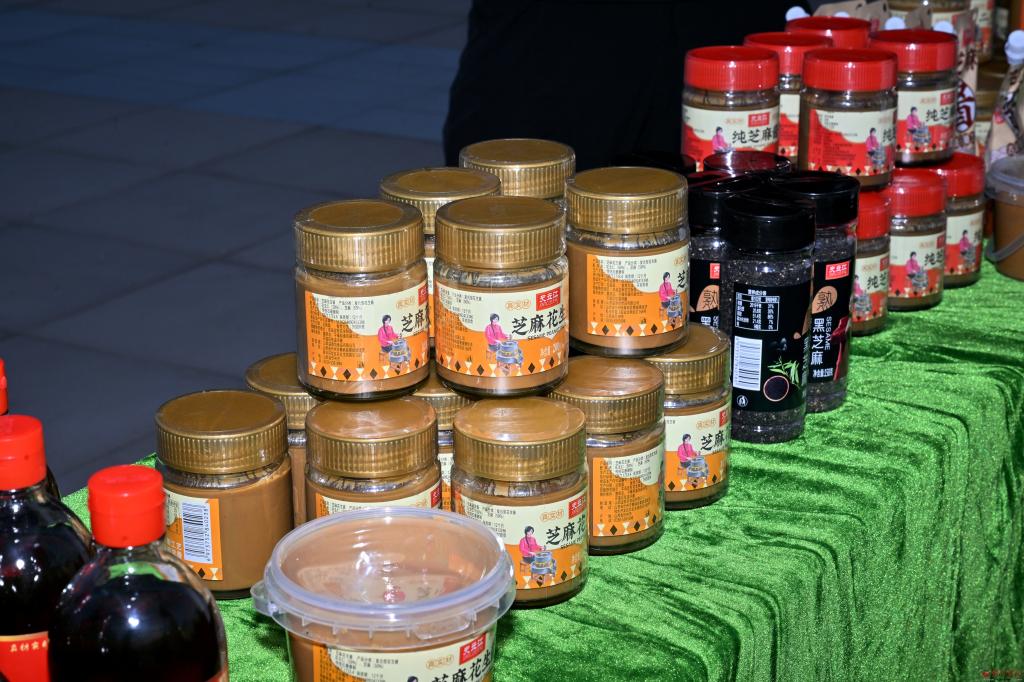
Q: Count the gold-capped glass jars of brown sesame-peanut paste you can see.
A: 12